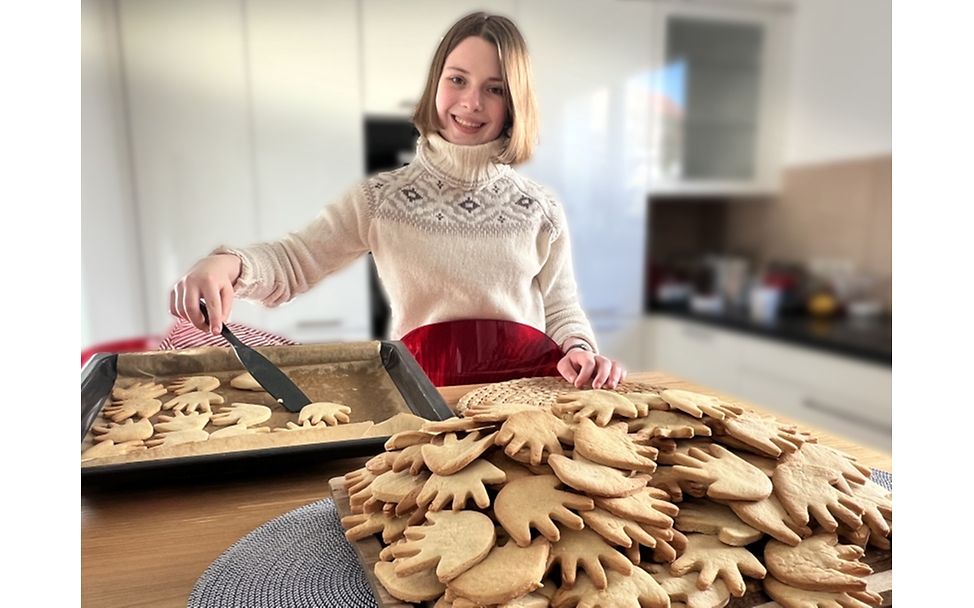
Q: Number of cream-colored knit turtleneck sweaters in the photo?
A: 1